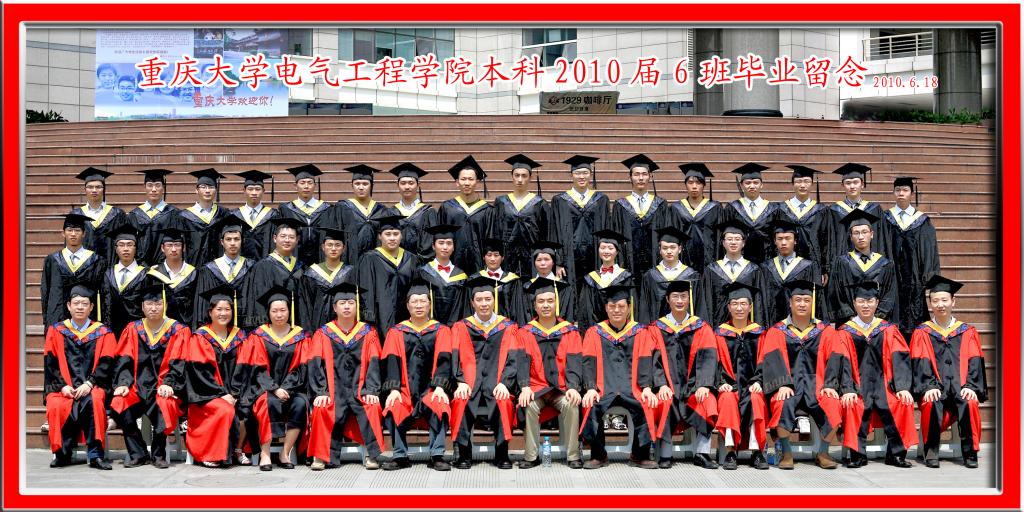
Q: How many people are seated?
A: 14